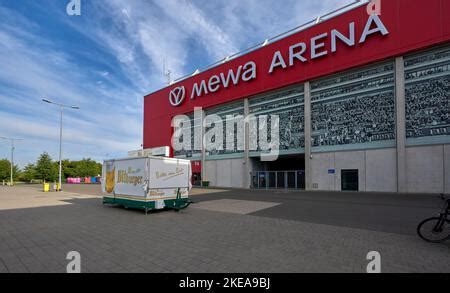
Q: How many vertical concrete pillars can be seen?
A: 4